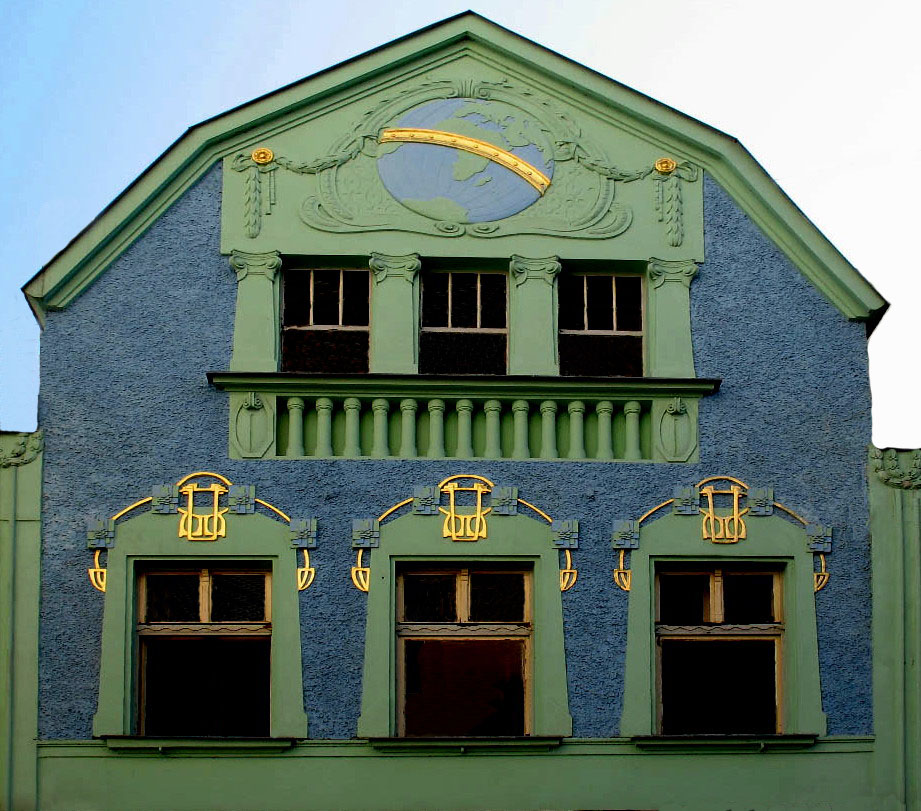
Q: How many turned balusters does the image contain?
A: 13